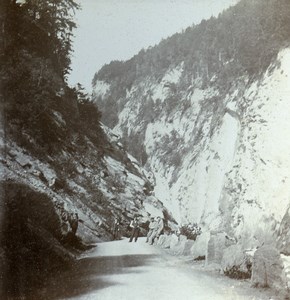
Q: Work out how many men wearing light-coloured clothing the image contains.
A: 2